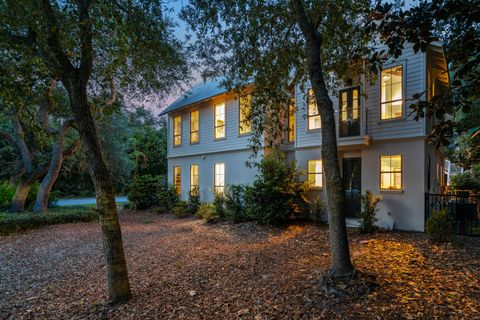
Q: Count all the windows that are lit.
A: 12